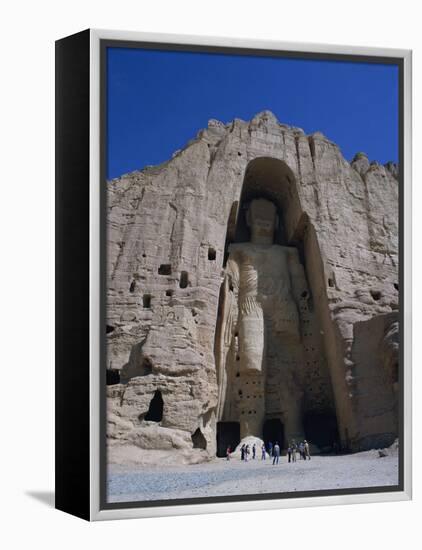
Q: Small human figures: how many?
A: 11